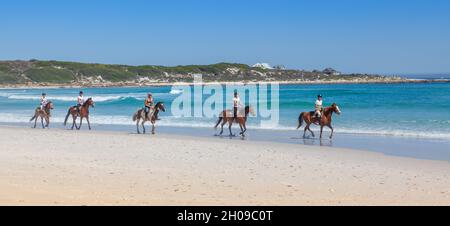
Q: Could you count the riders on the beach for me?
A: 5